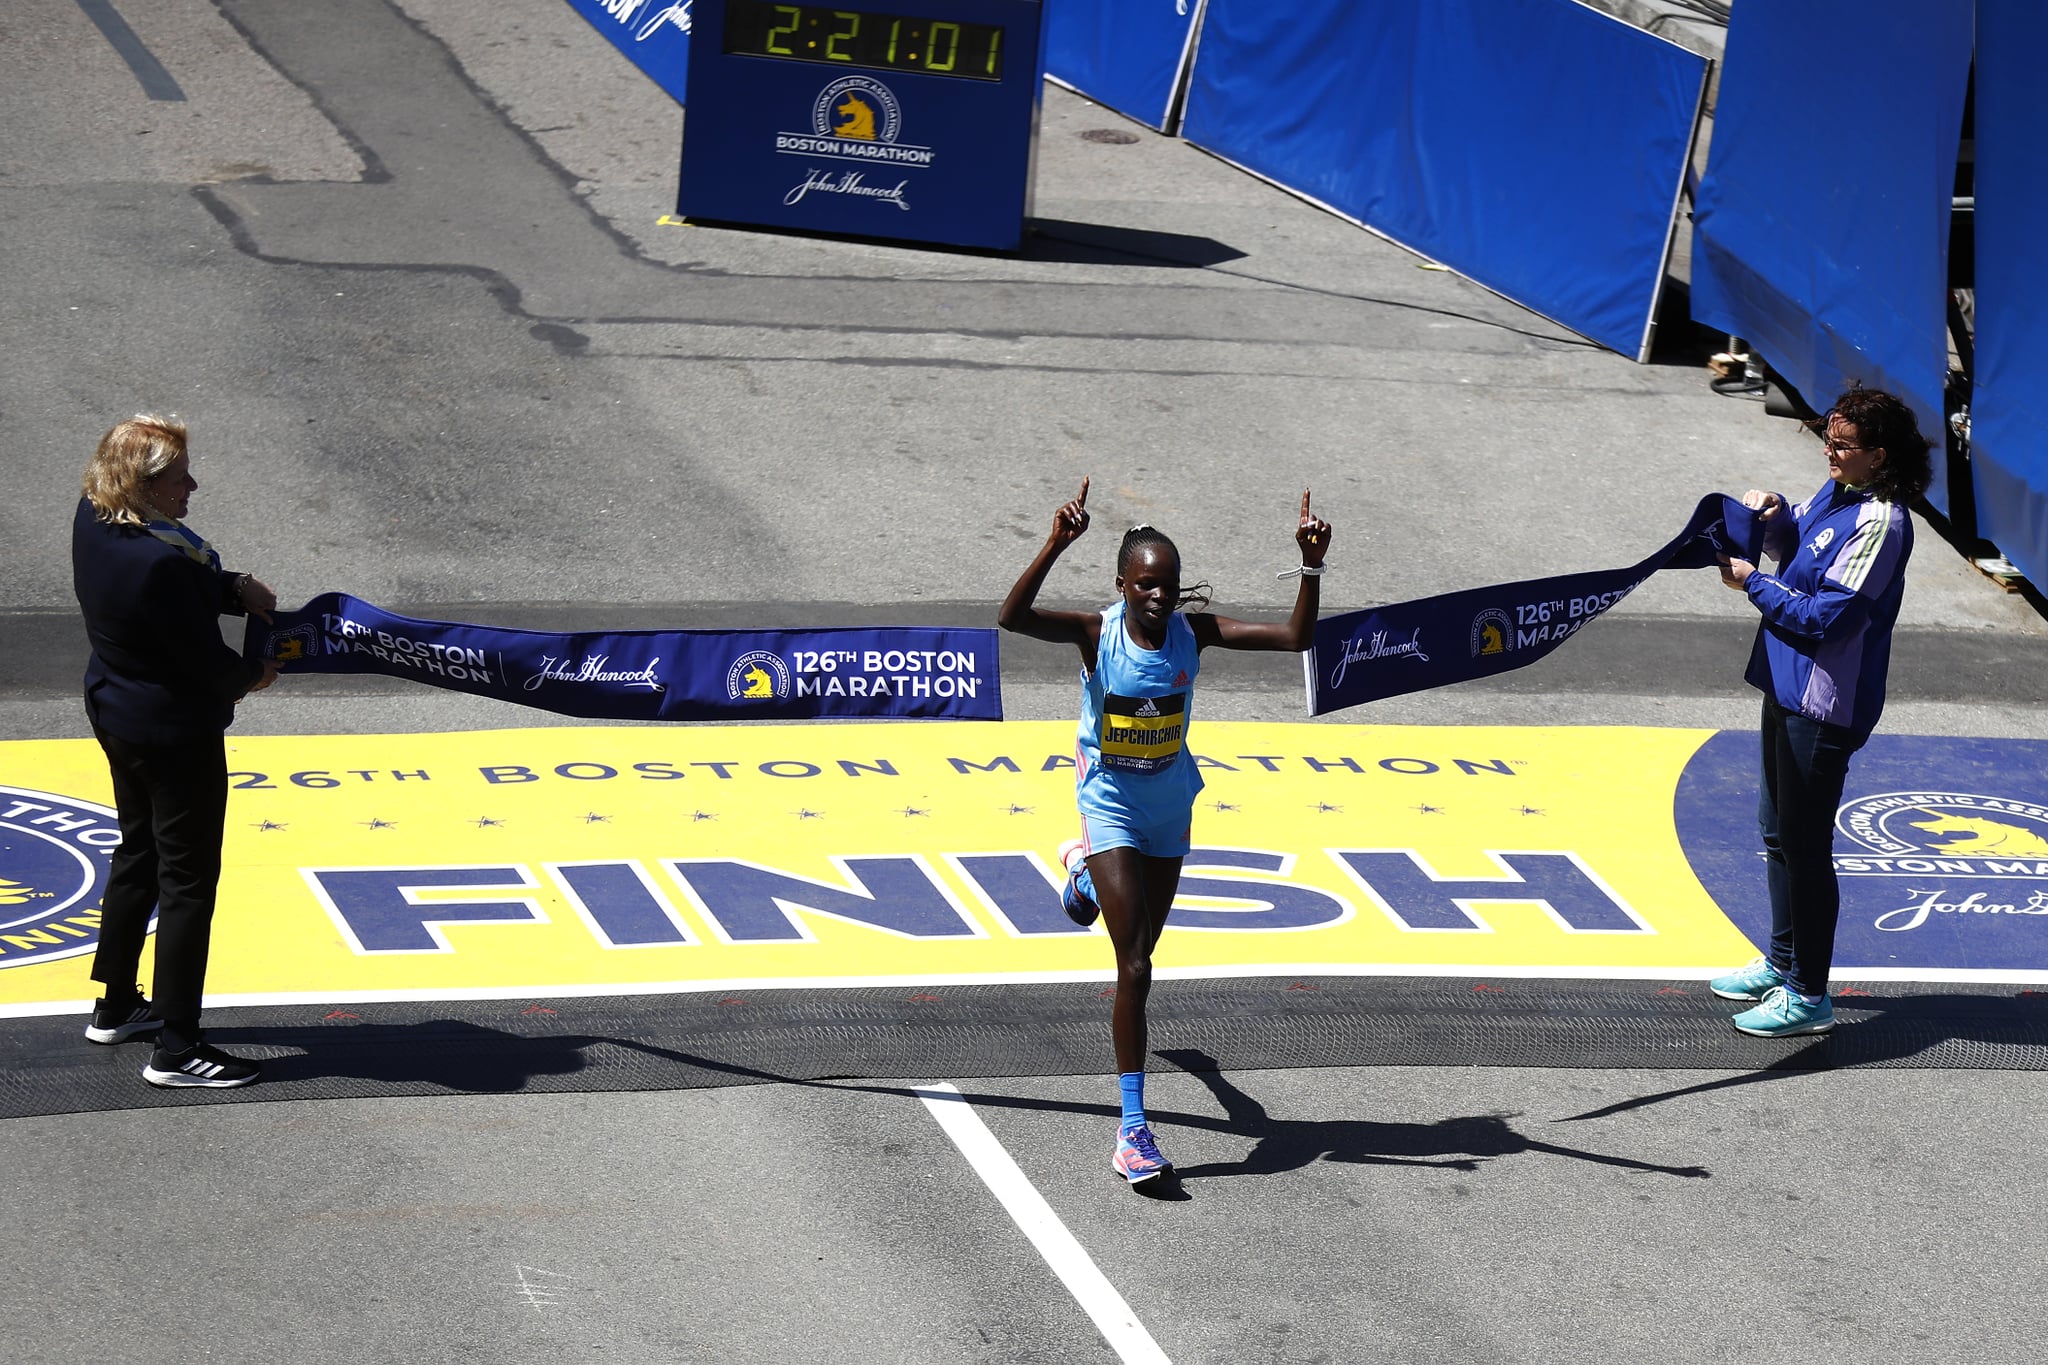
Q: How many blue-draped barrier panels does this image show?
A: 5